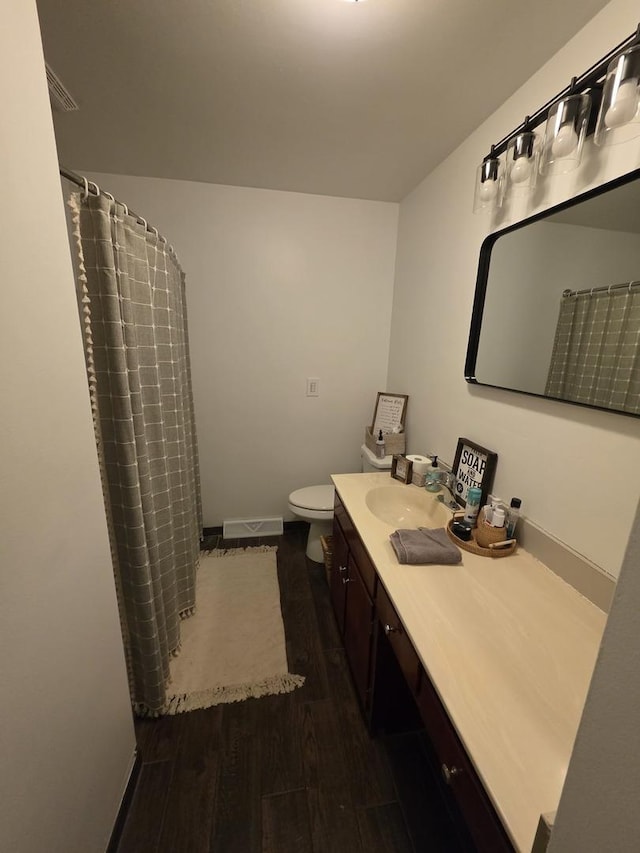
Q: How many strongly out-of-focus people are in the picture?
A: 0